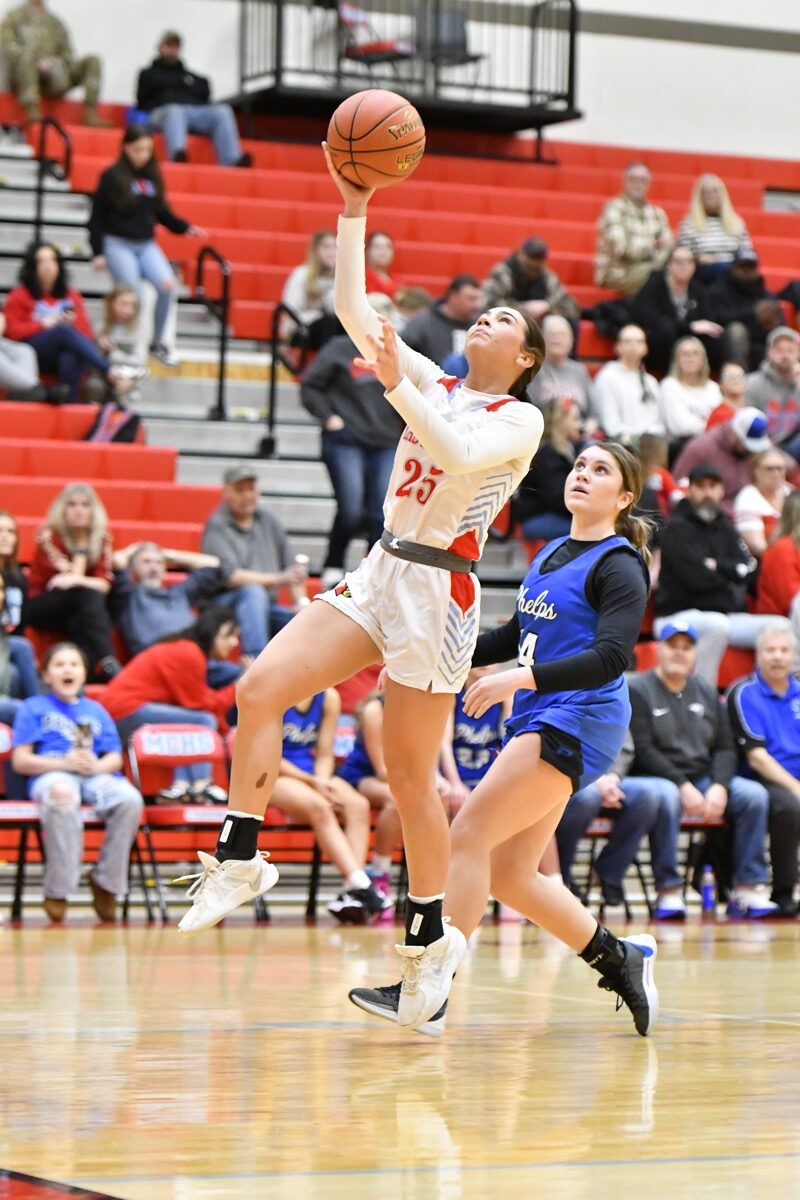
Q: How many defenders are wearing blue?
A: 1